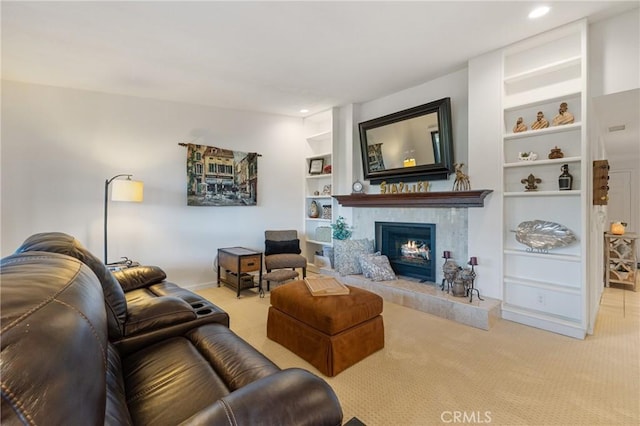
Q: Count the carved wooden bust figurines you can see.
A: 3